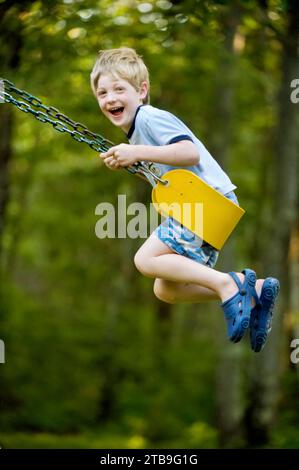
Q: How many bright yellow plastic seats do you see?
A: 1